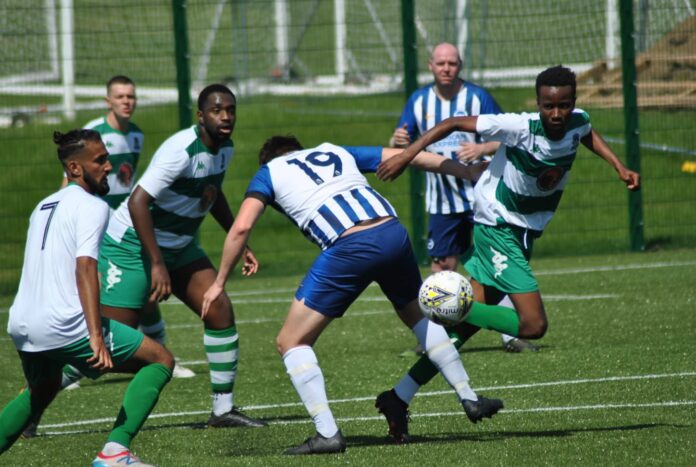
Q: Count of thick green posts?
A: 3